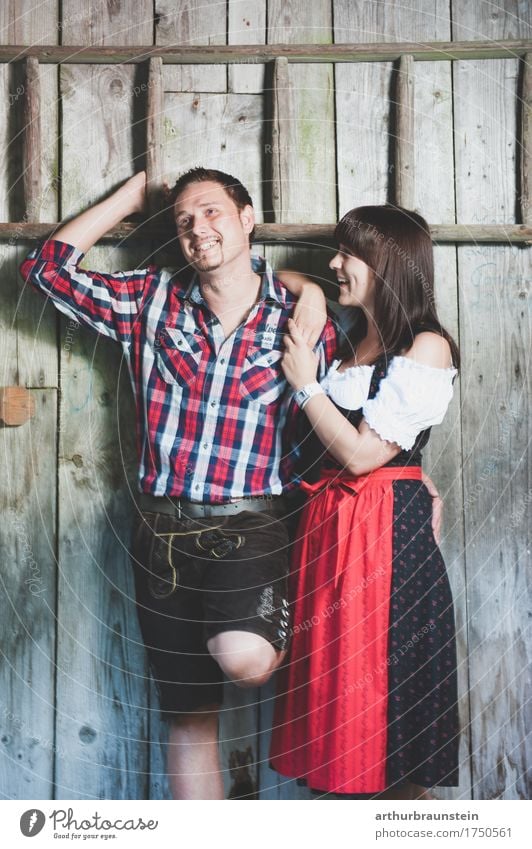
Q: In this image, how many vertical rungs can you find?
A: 5